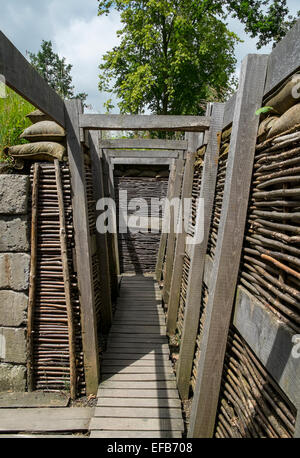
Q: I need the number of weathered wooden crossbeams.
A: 4